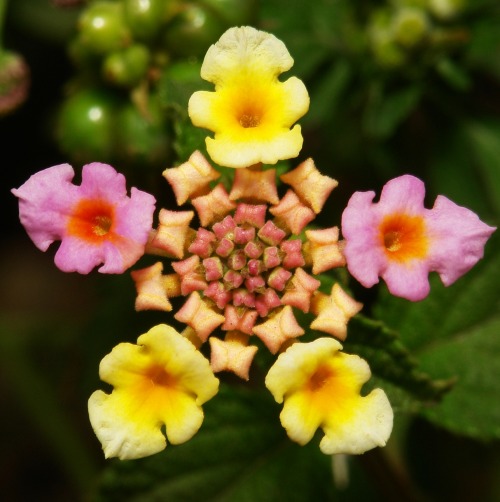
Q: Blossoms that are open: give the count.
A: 5